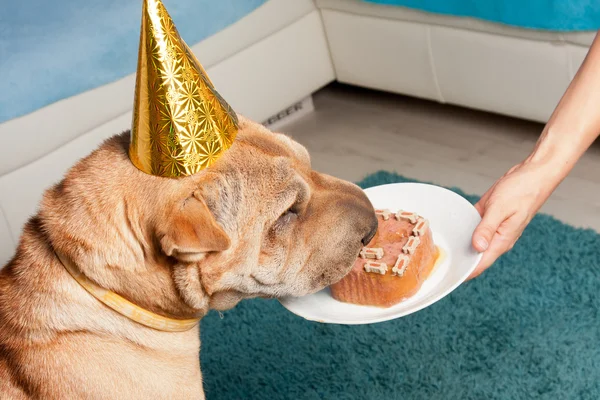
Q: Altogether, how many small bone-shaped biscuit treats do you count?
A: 7